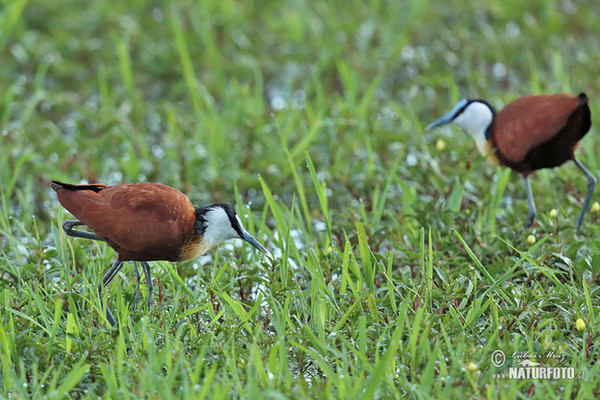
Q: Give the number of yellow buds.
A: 6